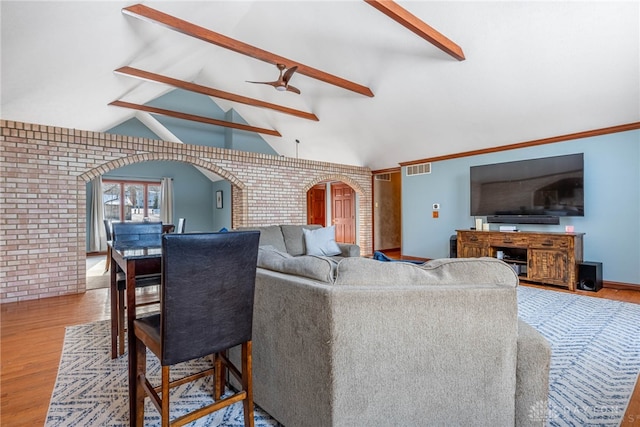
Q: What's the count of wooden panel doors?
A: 2